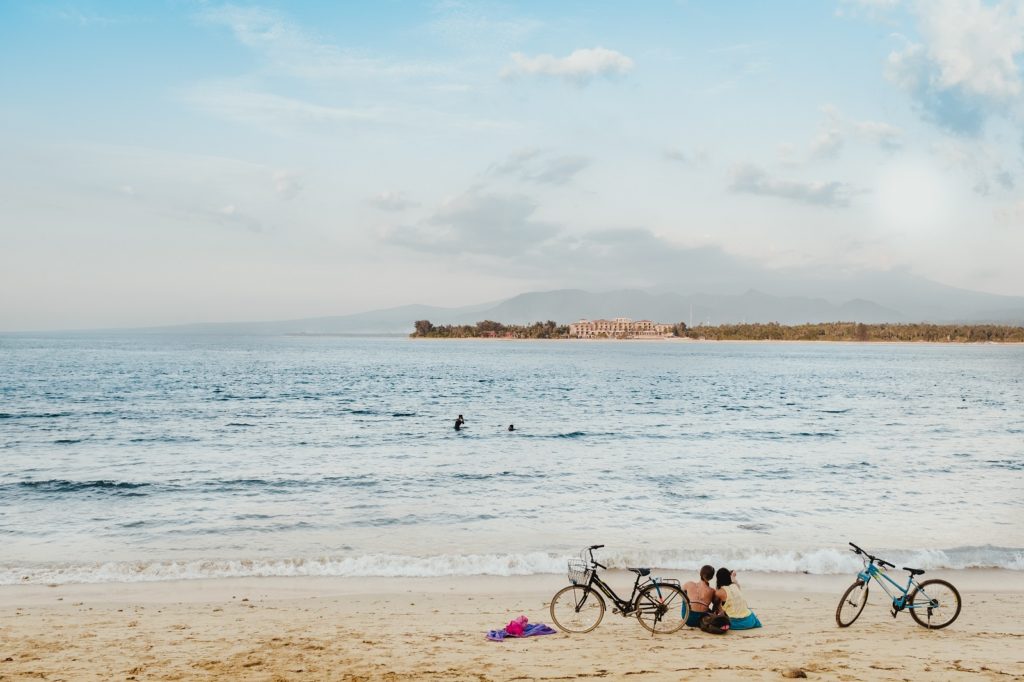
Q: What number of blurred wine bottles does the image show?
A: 0